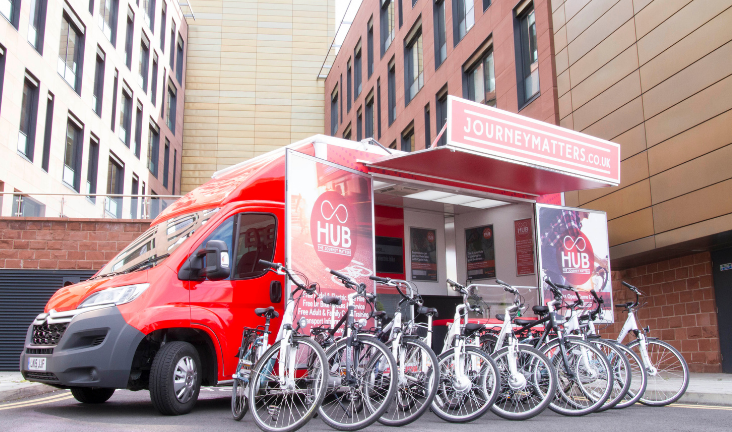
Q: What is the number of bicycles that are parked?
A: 9